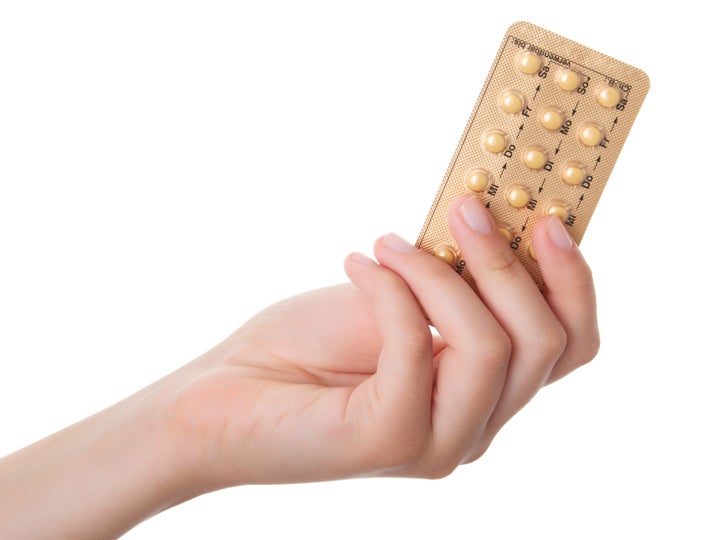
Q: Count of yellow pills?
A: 15